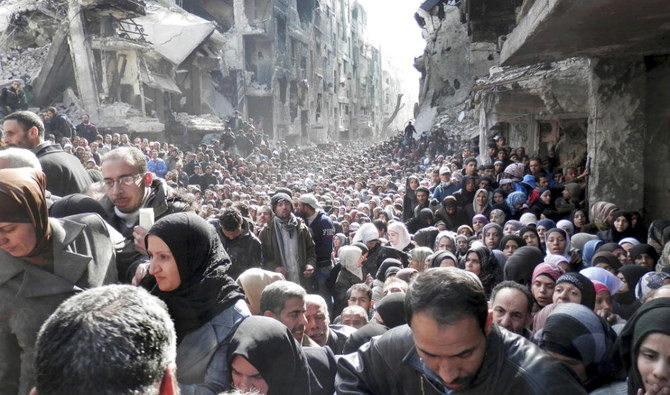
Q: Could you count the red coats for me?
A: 1